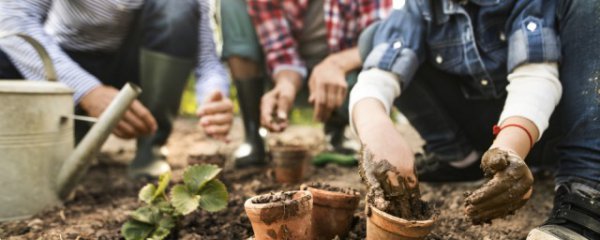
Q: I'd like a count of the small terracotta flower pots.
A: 4